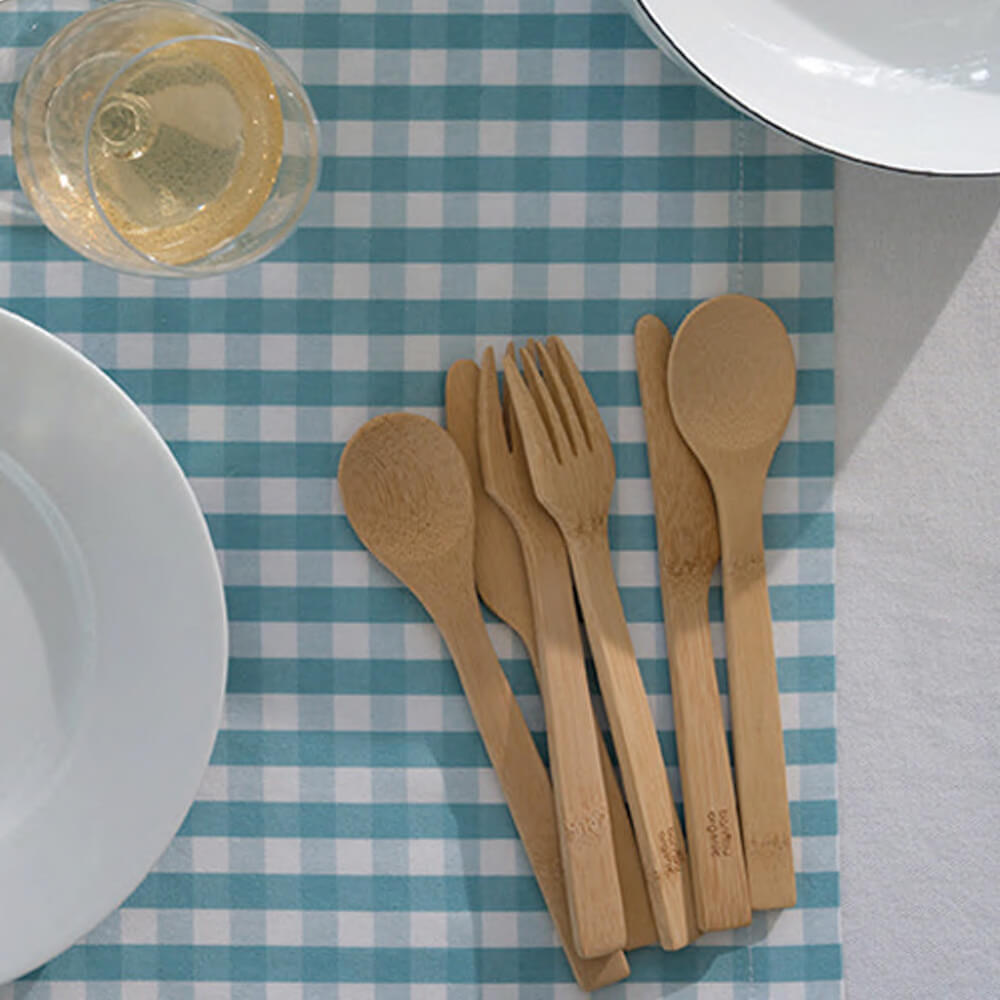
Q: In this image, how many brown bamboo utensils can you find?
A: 6